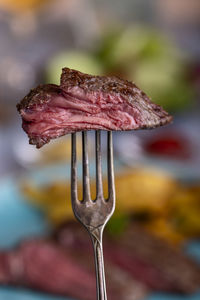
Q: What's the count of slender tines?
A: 4